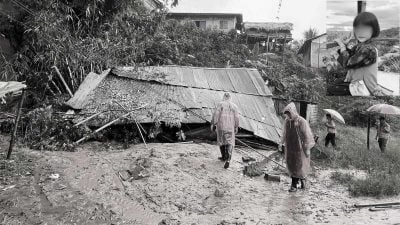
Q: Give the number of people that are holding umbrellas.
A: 2